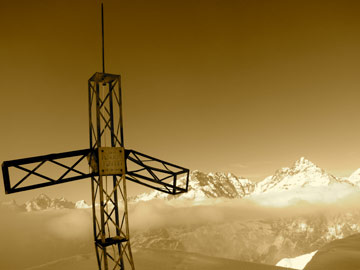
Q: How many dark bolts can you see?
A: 4